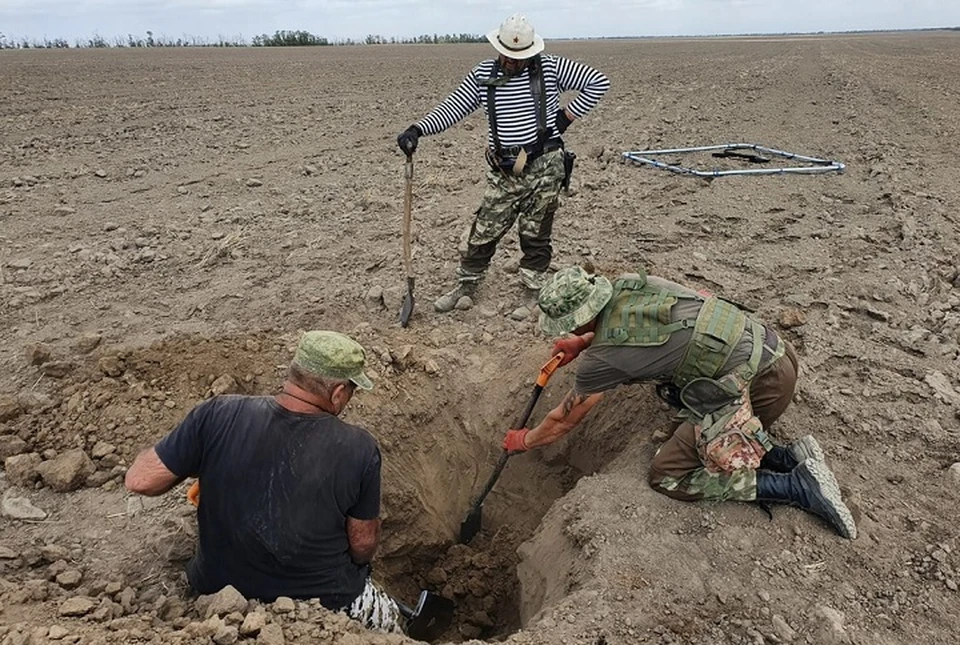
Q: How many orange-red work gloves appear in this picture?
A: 2